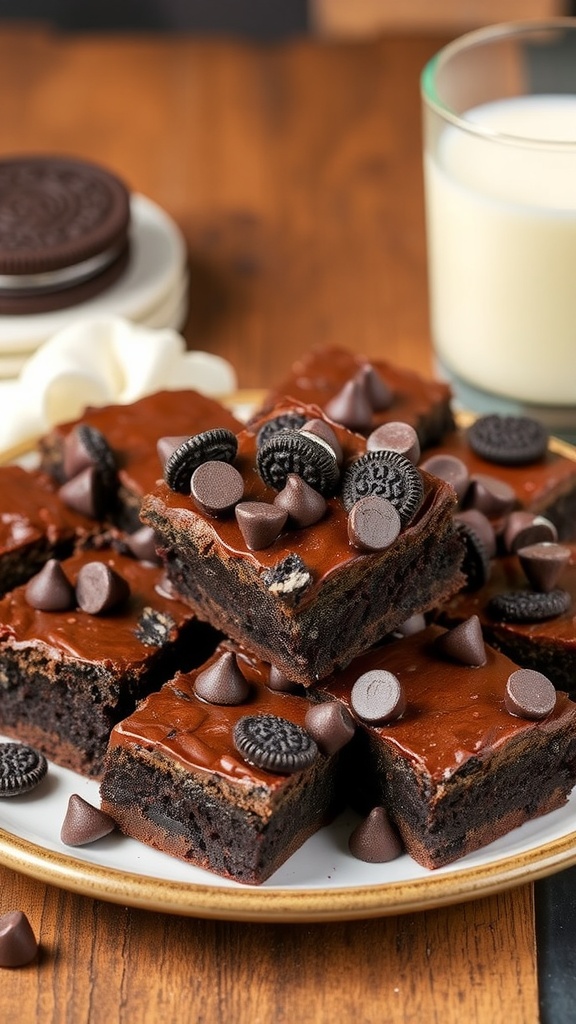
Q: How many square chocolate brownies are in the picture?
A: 9